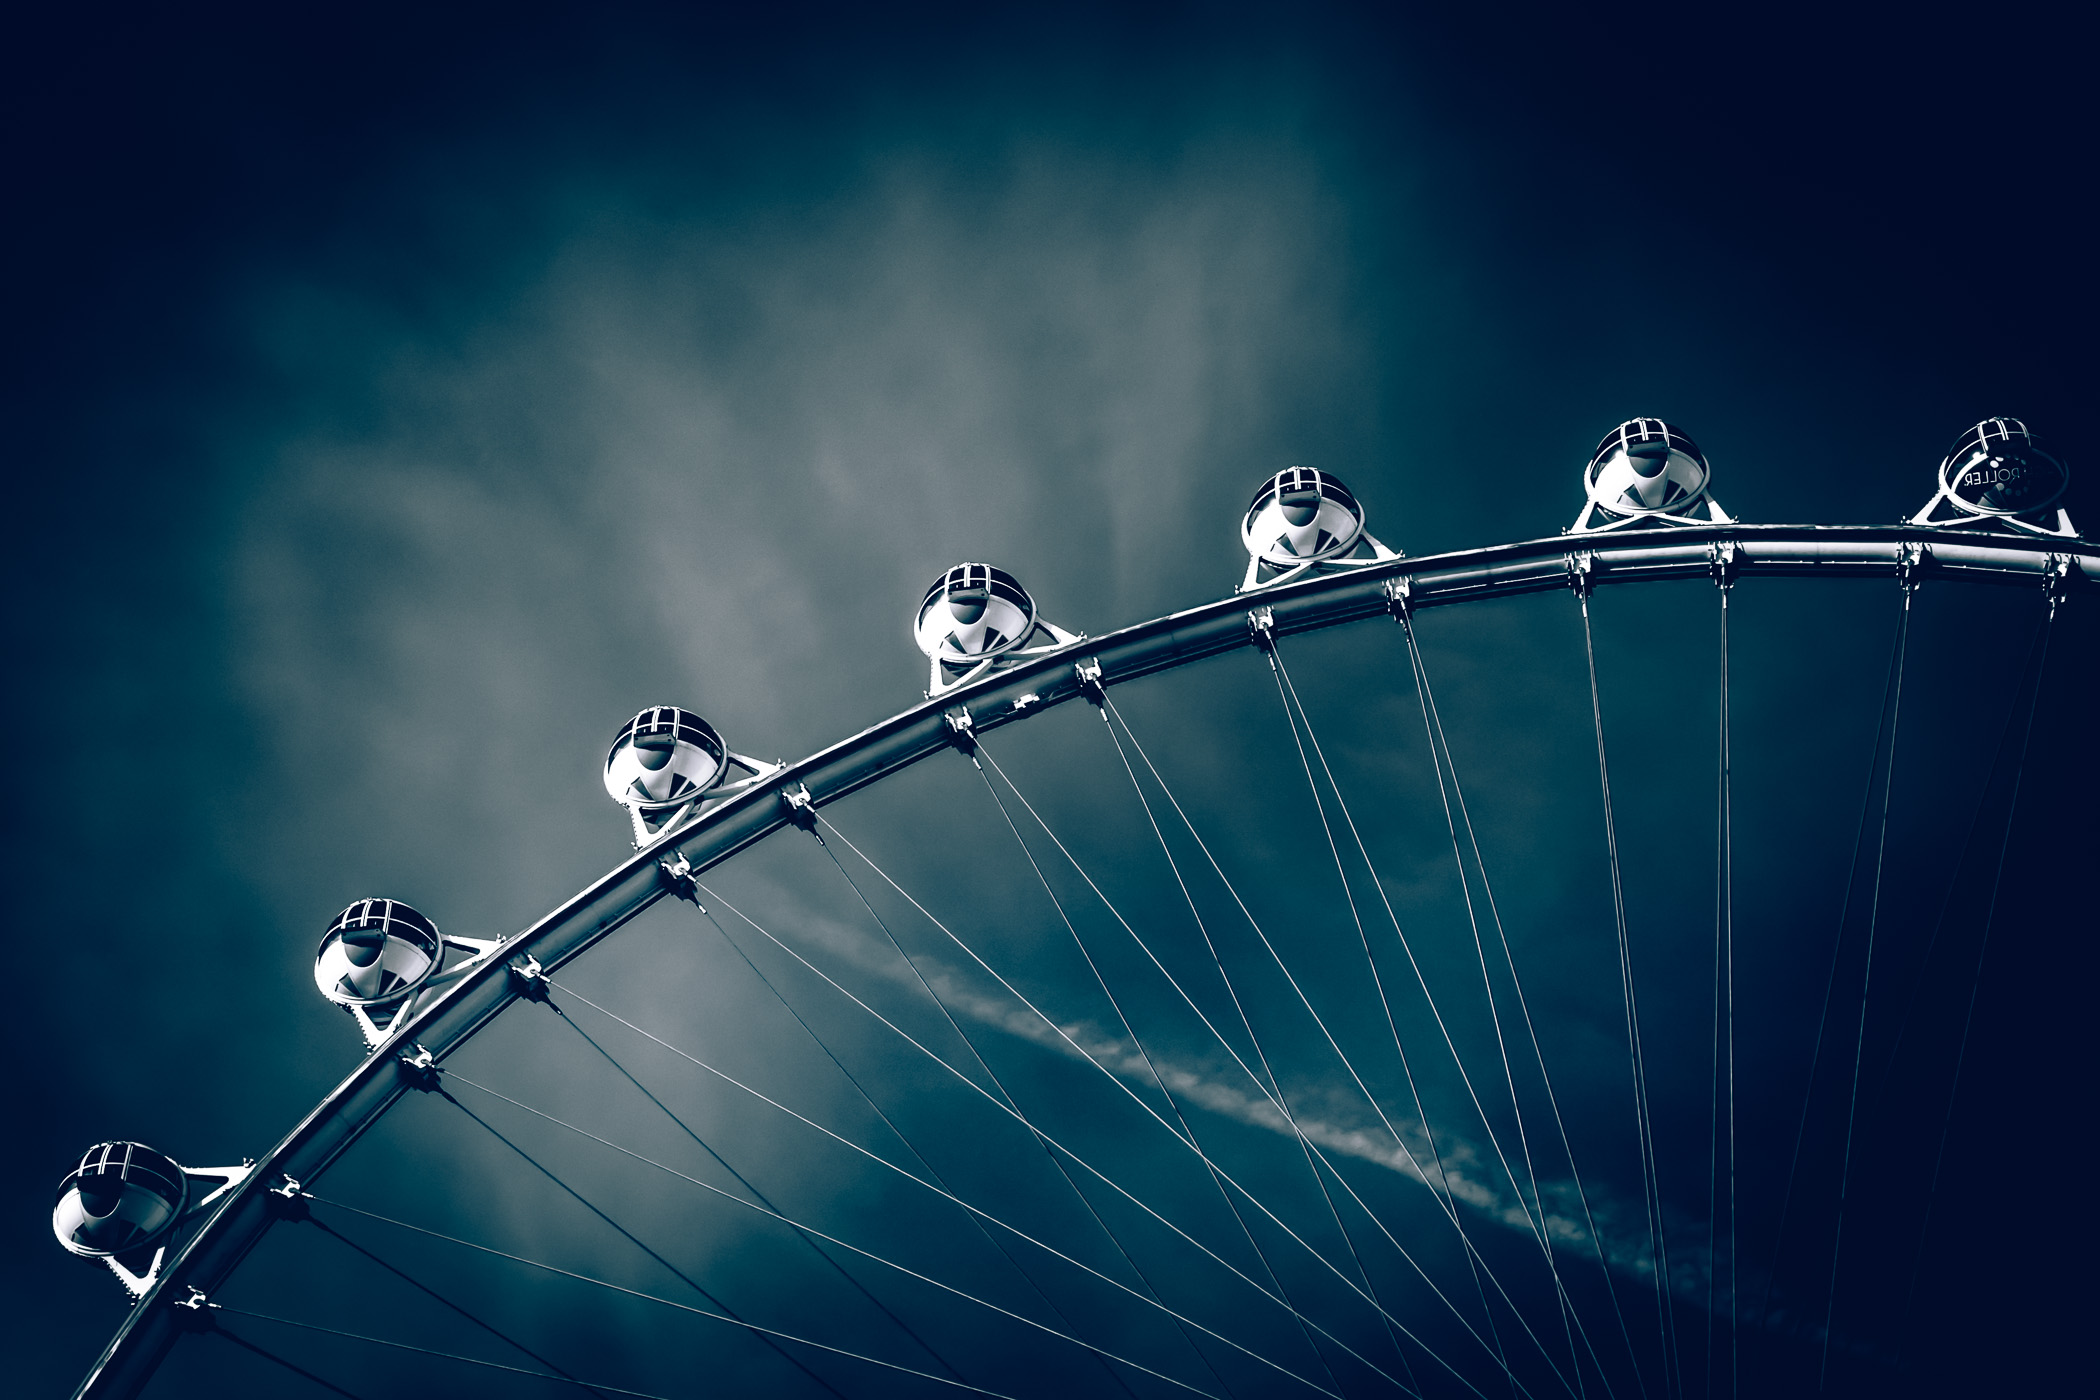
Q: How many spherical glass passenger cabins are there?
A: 7